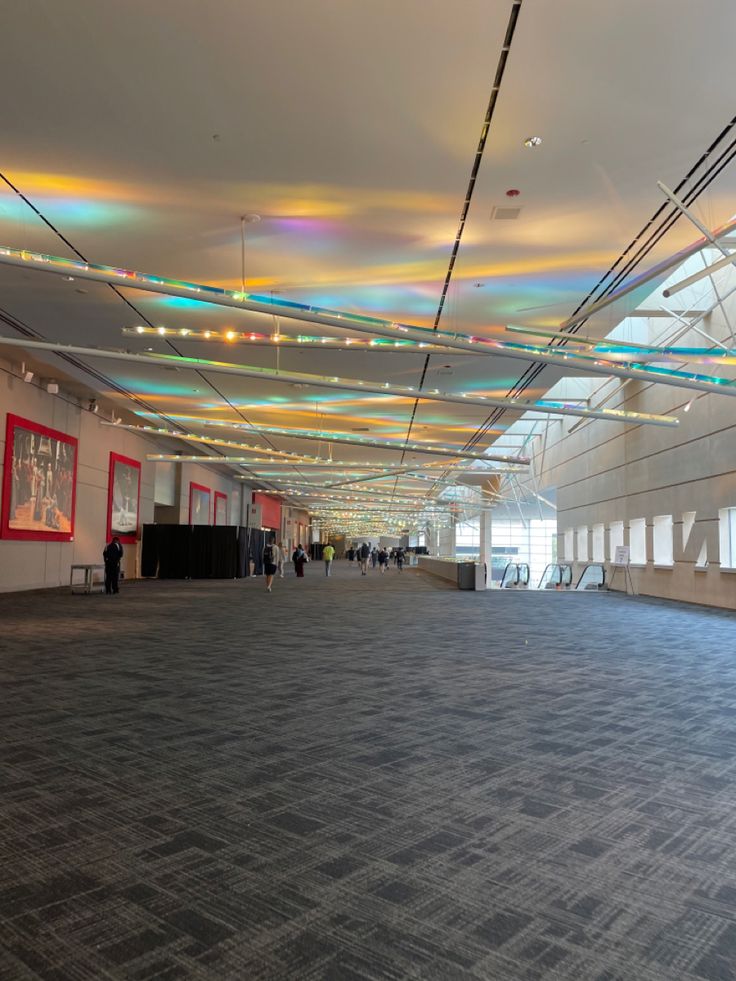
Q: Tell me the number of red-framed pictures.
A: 4